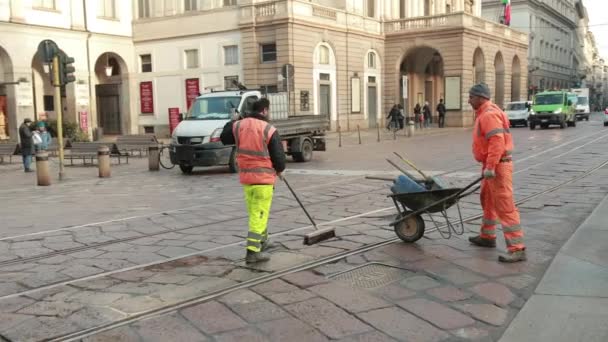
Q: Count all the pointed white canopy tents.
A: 0